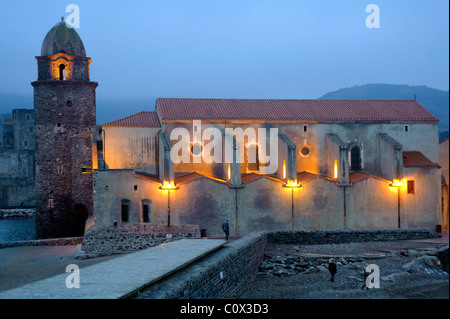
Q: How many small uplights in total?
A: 3